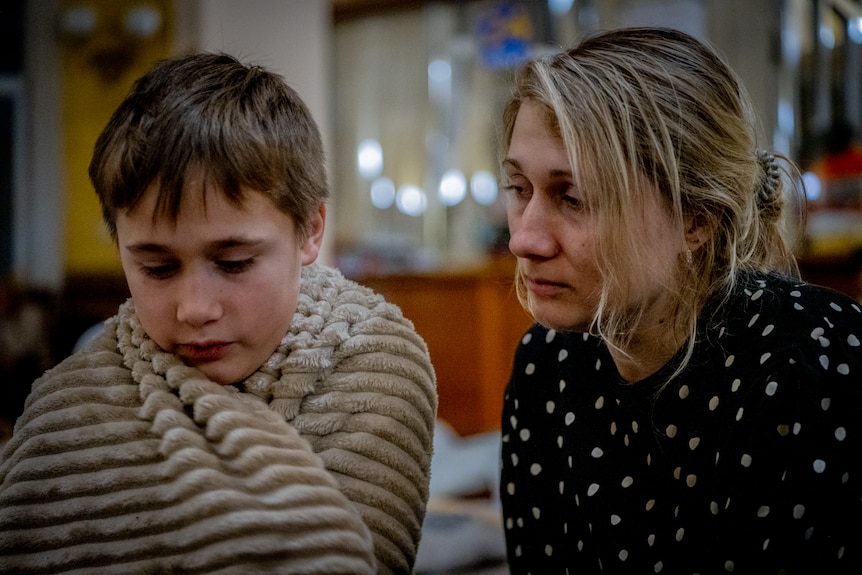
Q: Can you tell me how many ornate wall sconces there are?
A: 1